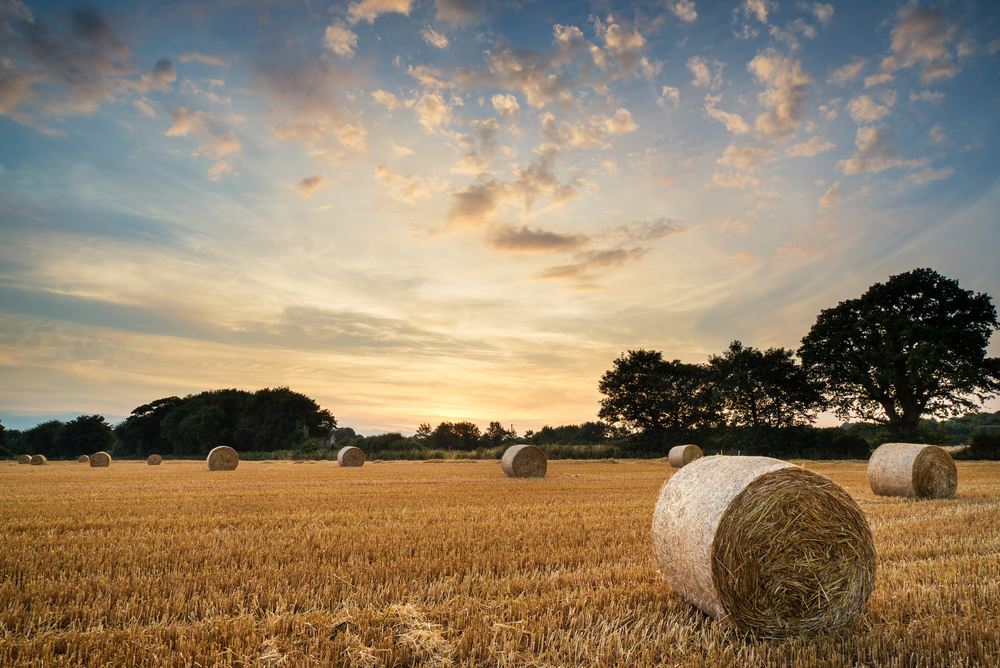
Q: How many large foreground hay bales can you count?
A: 1